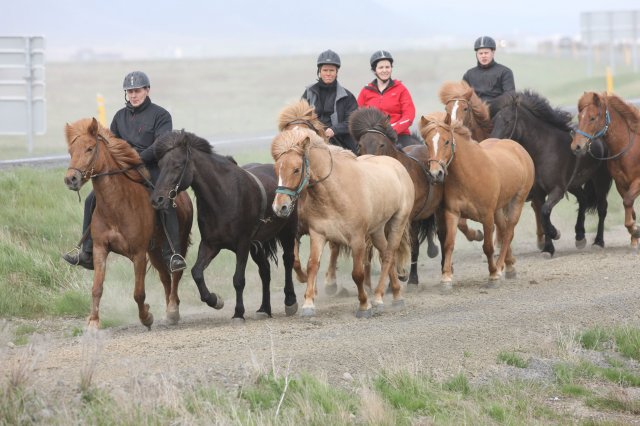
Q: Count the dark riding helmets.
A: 4